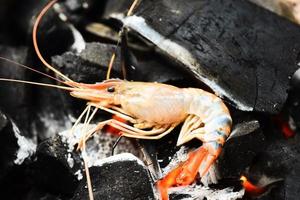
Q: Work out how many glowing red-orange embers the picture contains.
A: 3